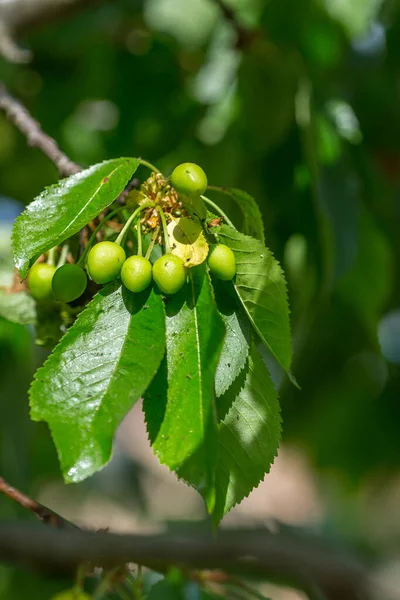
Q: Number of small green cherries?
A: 7